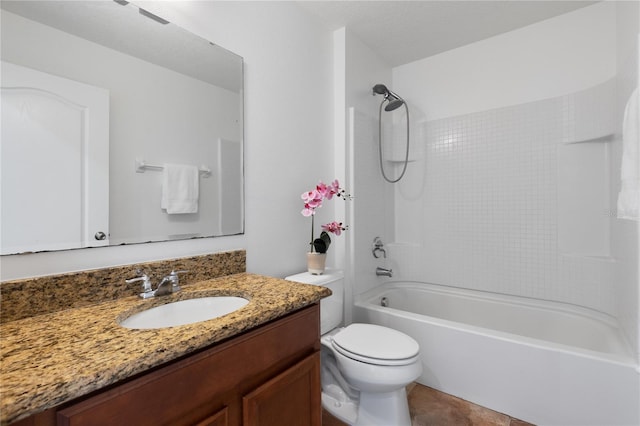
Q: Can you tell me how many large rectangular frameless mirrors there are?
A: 1